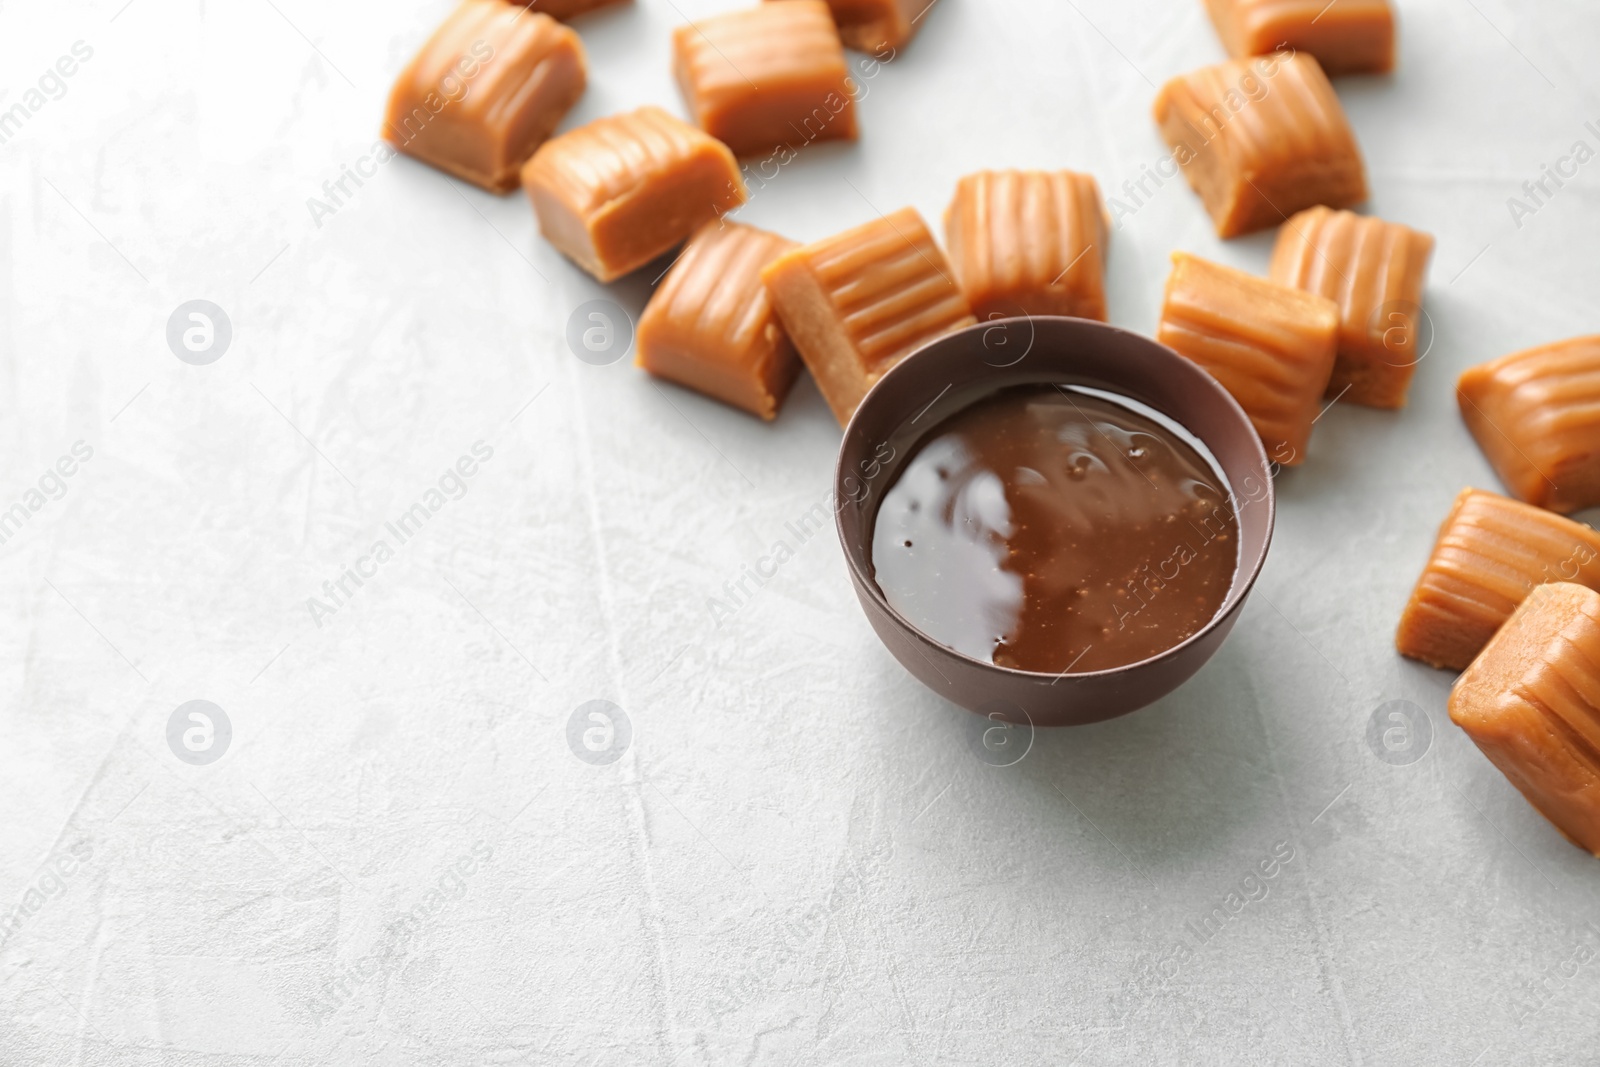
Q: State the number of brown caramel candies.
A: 15